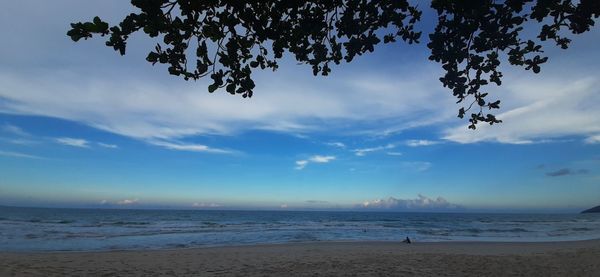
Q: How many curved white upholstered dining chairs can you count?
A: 0